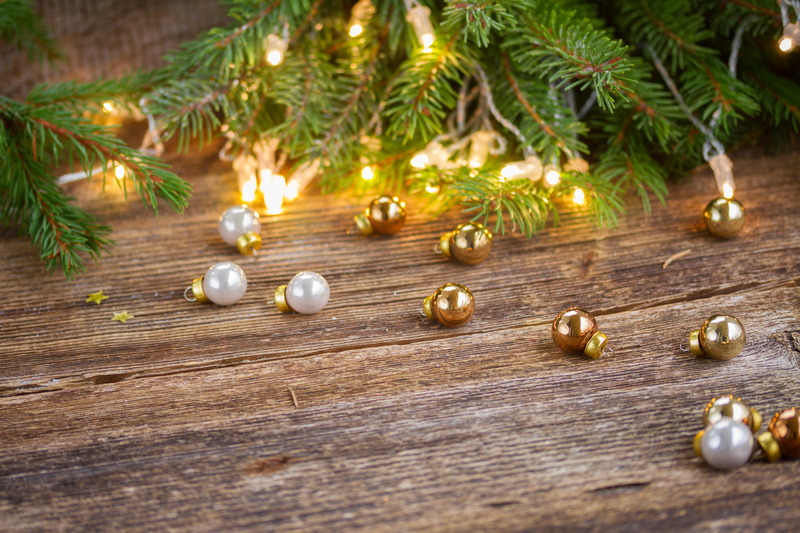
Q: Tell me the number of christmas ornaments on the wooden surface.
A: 12